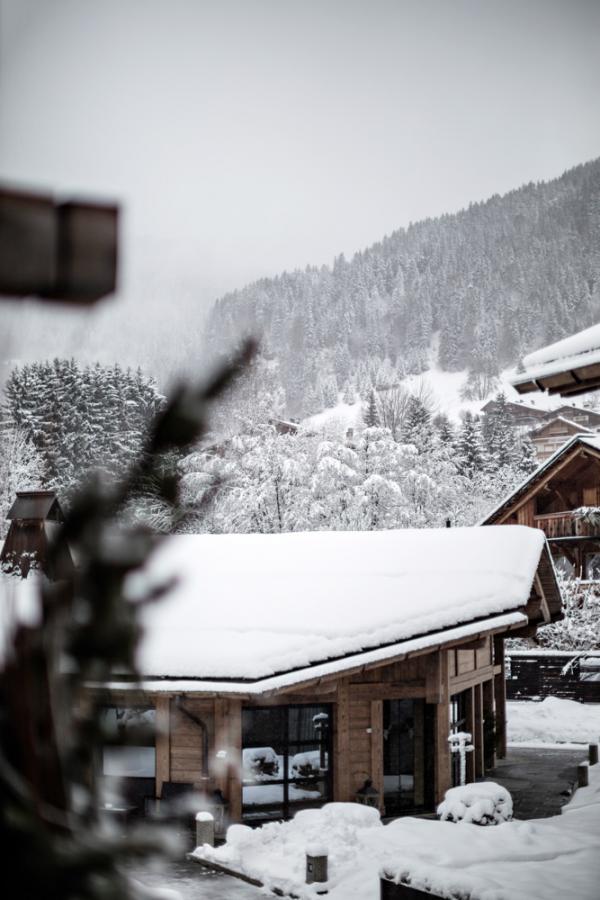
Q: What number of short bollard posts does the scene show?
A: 4